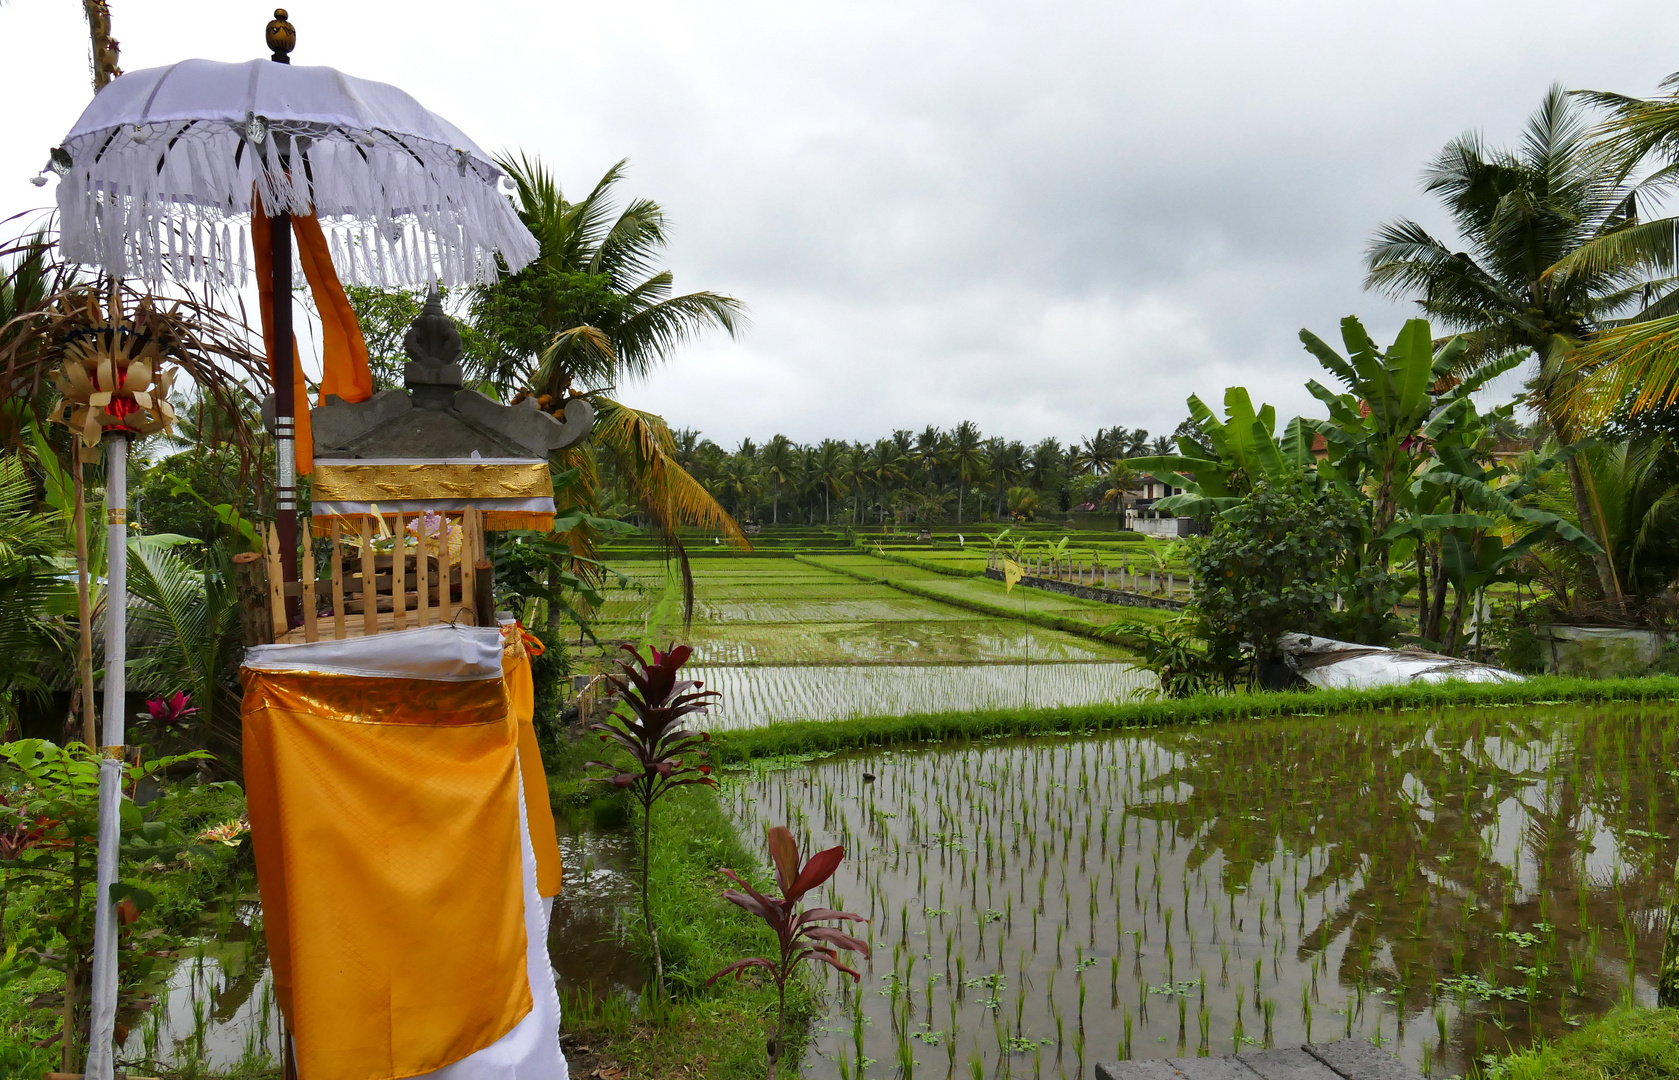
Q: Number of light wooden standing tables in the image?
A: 1